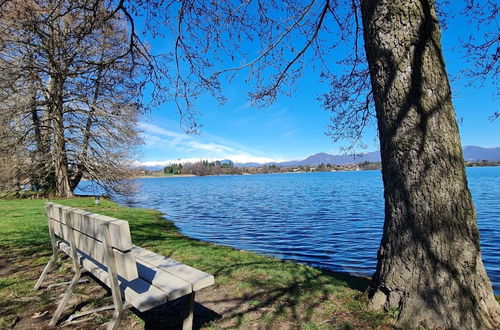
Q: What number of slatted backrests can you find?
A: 1